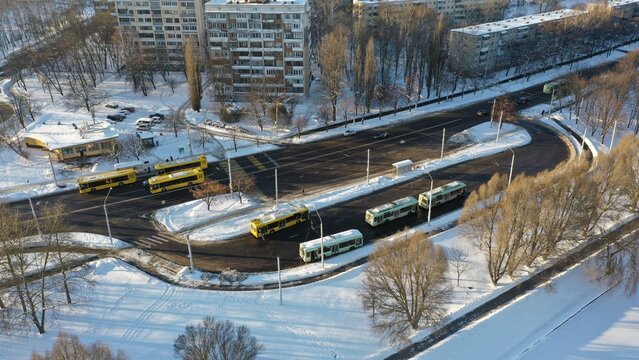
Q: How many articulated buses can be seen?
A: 0